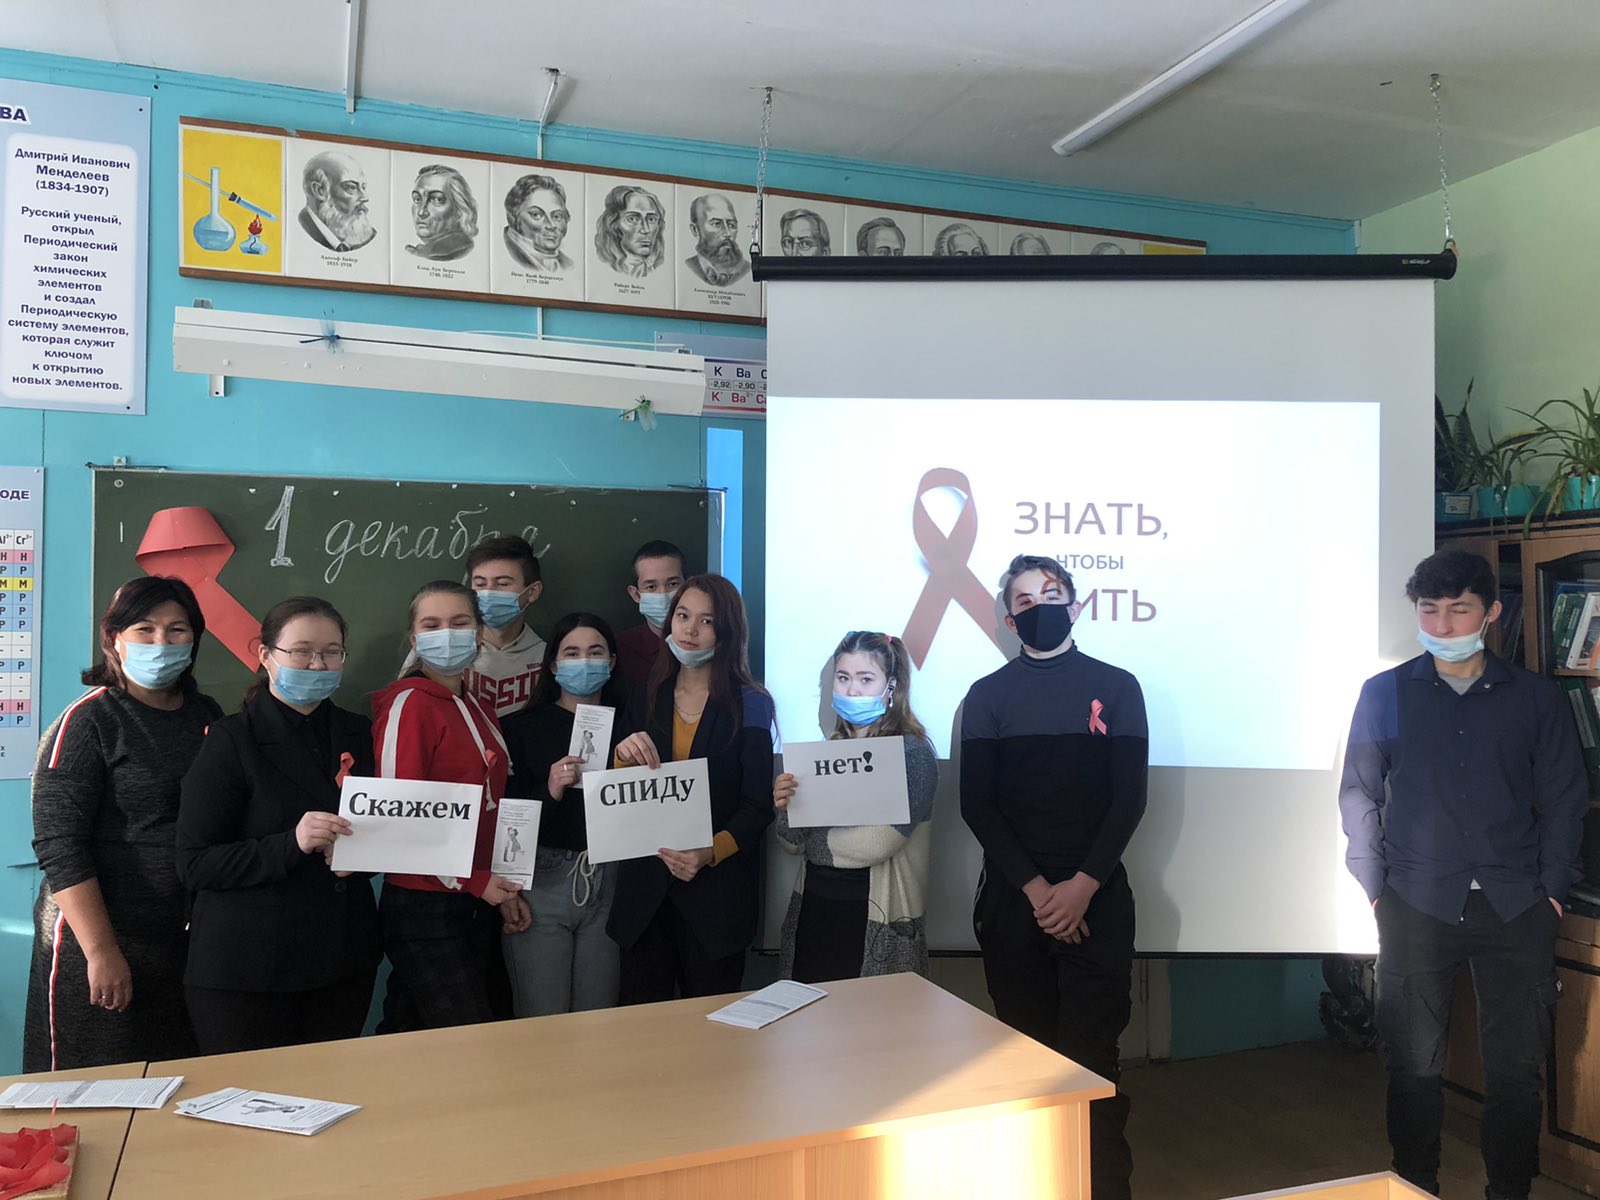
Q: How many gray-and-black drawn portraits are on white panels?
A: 10